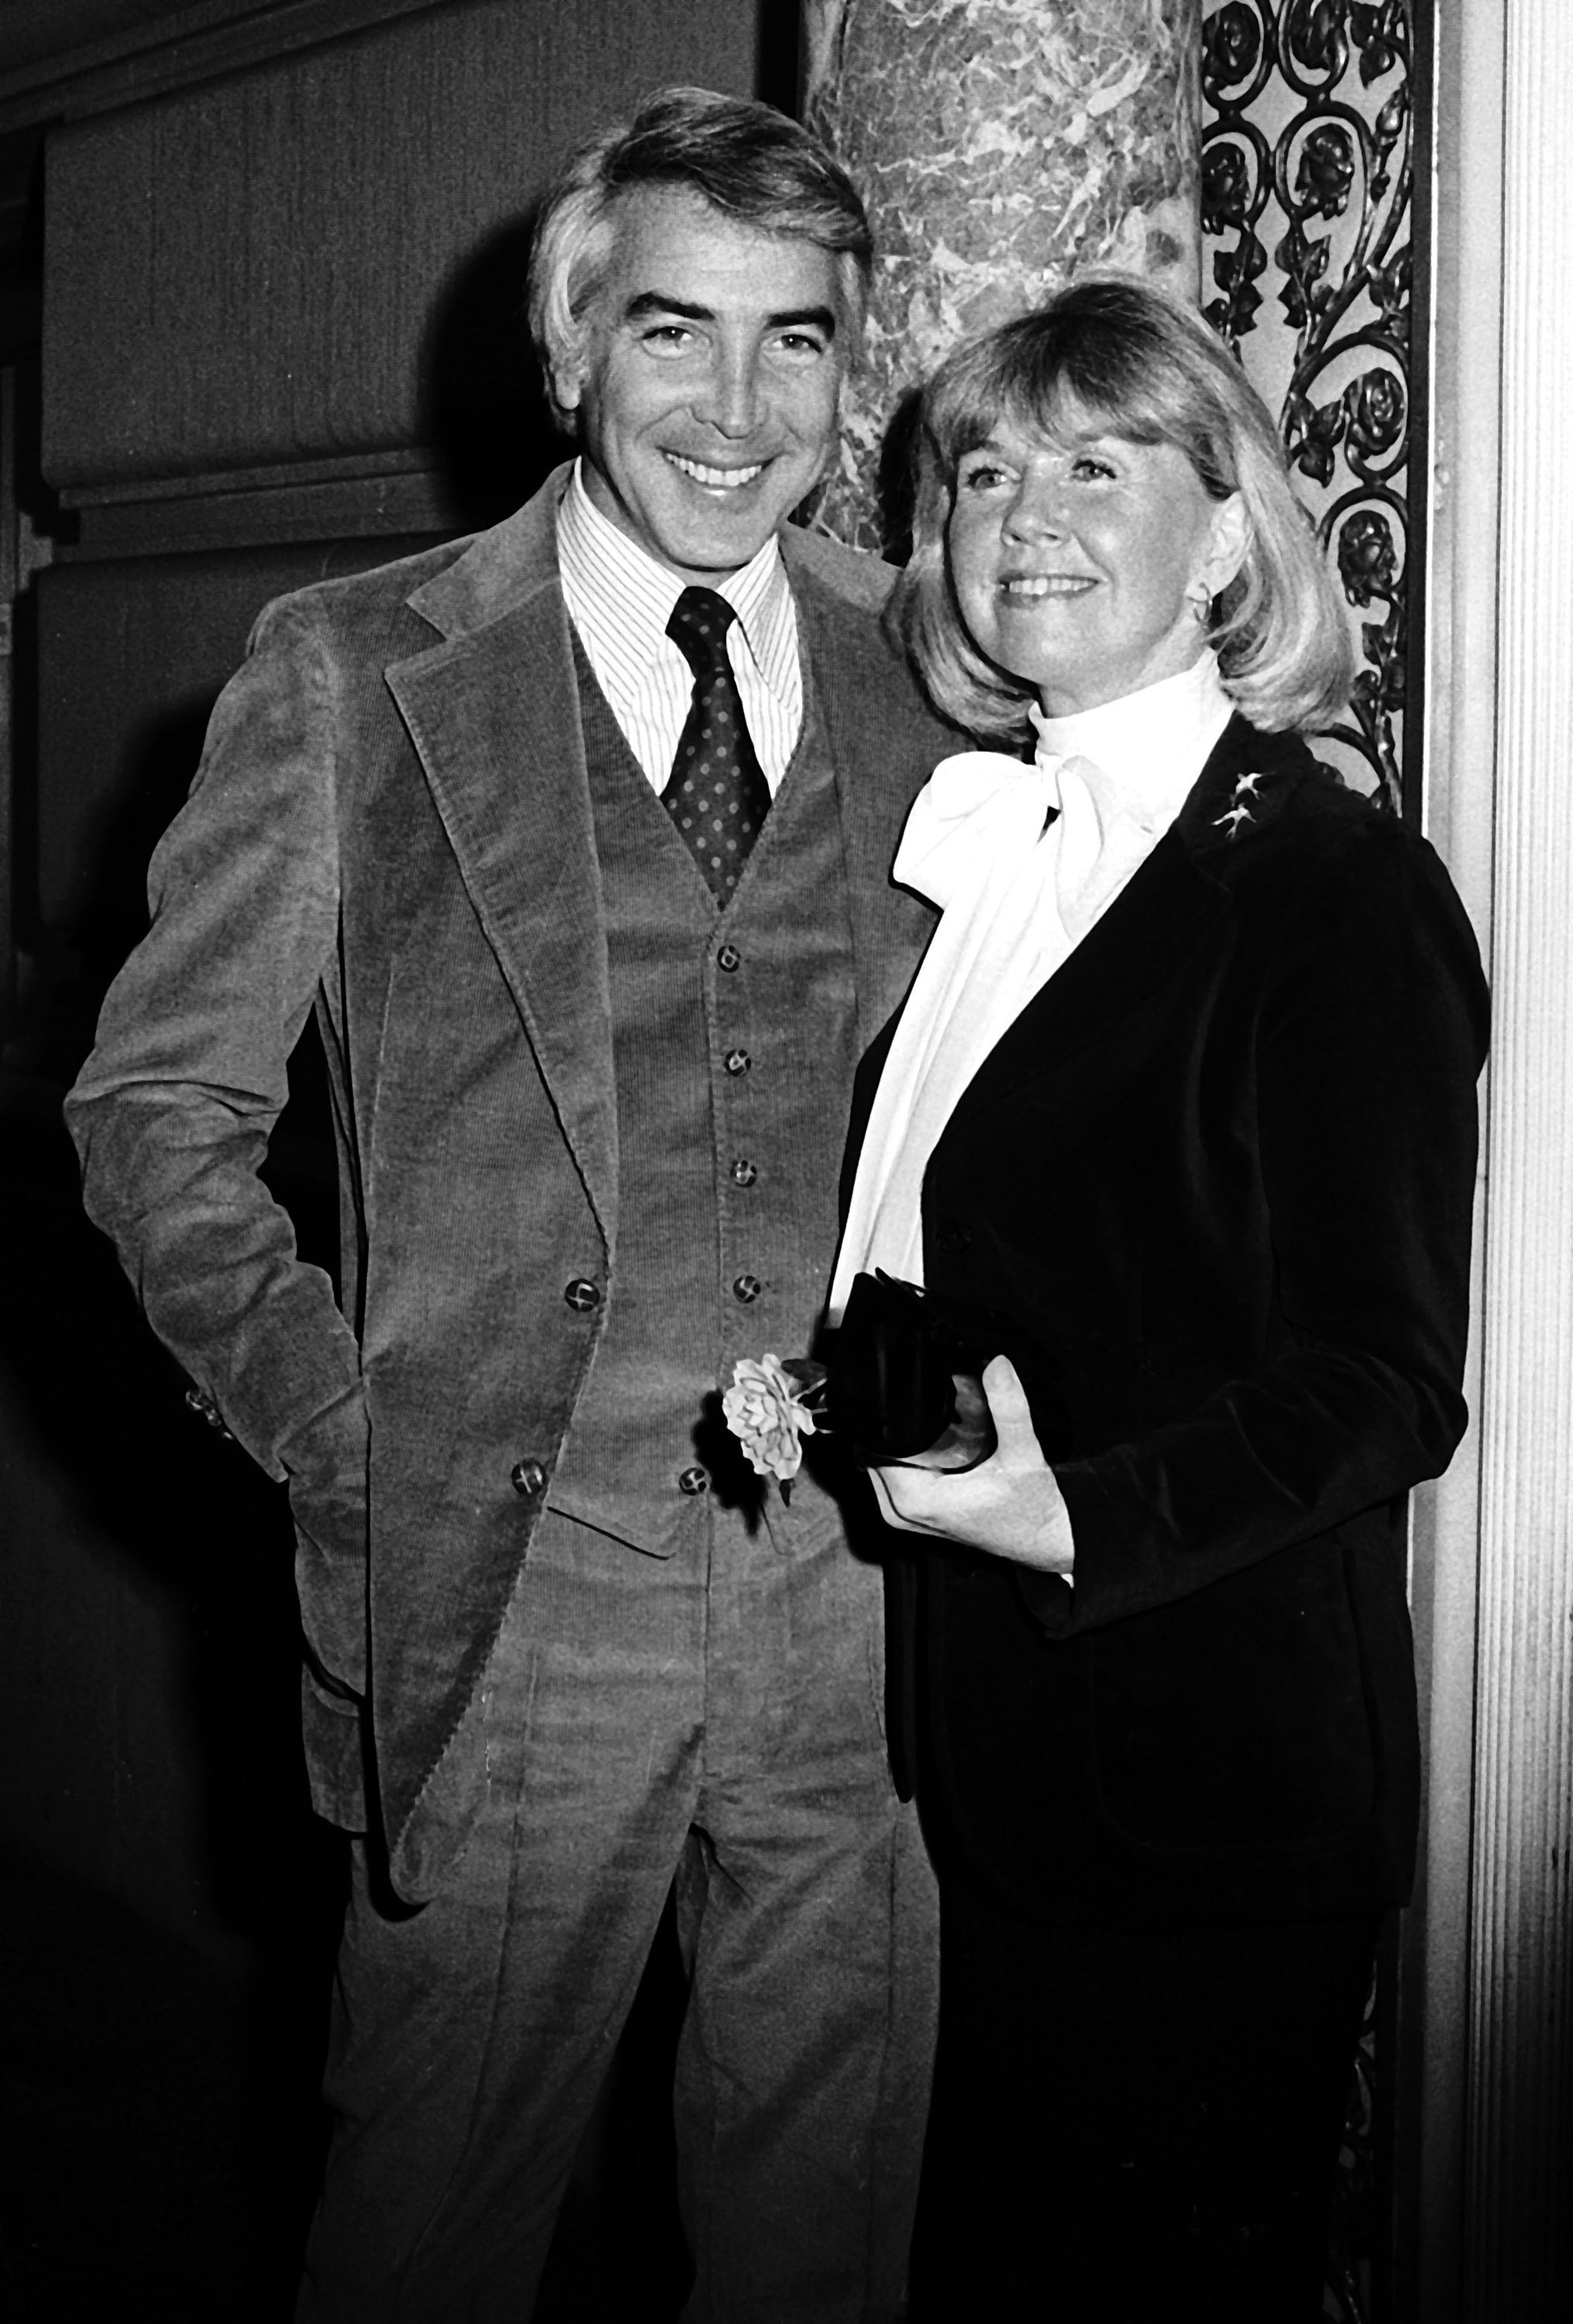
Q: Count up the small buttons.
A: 5